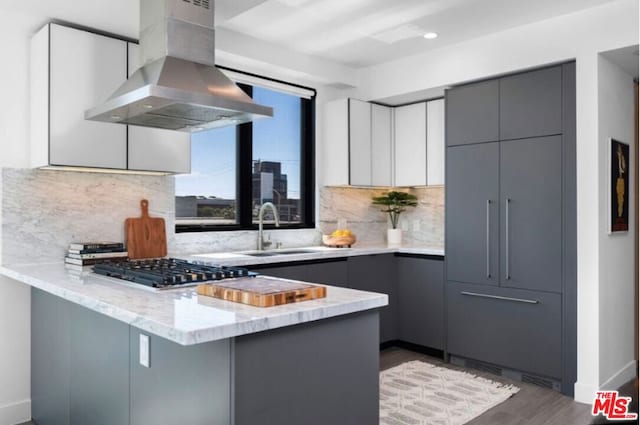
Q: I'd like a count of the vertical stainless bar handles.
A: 2